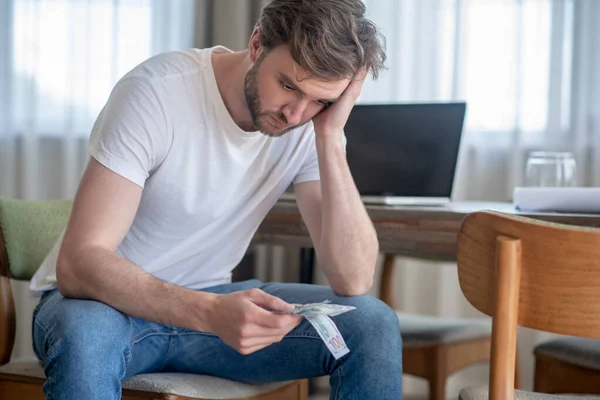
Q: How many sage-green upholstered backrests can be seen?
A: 1